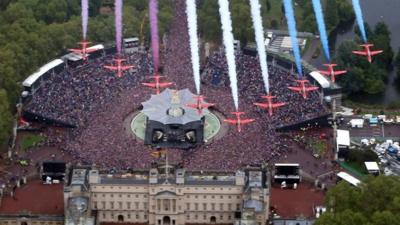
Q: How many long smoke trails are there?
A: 9